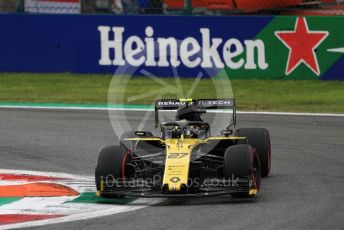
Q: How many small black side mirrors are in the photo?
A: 2